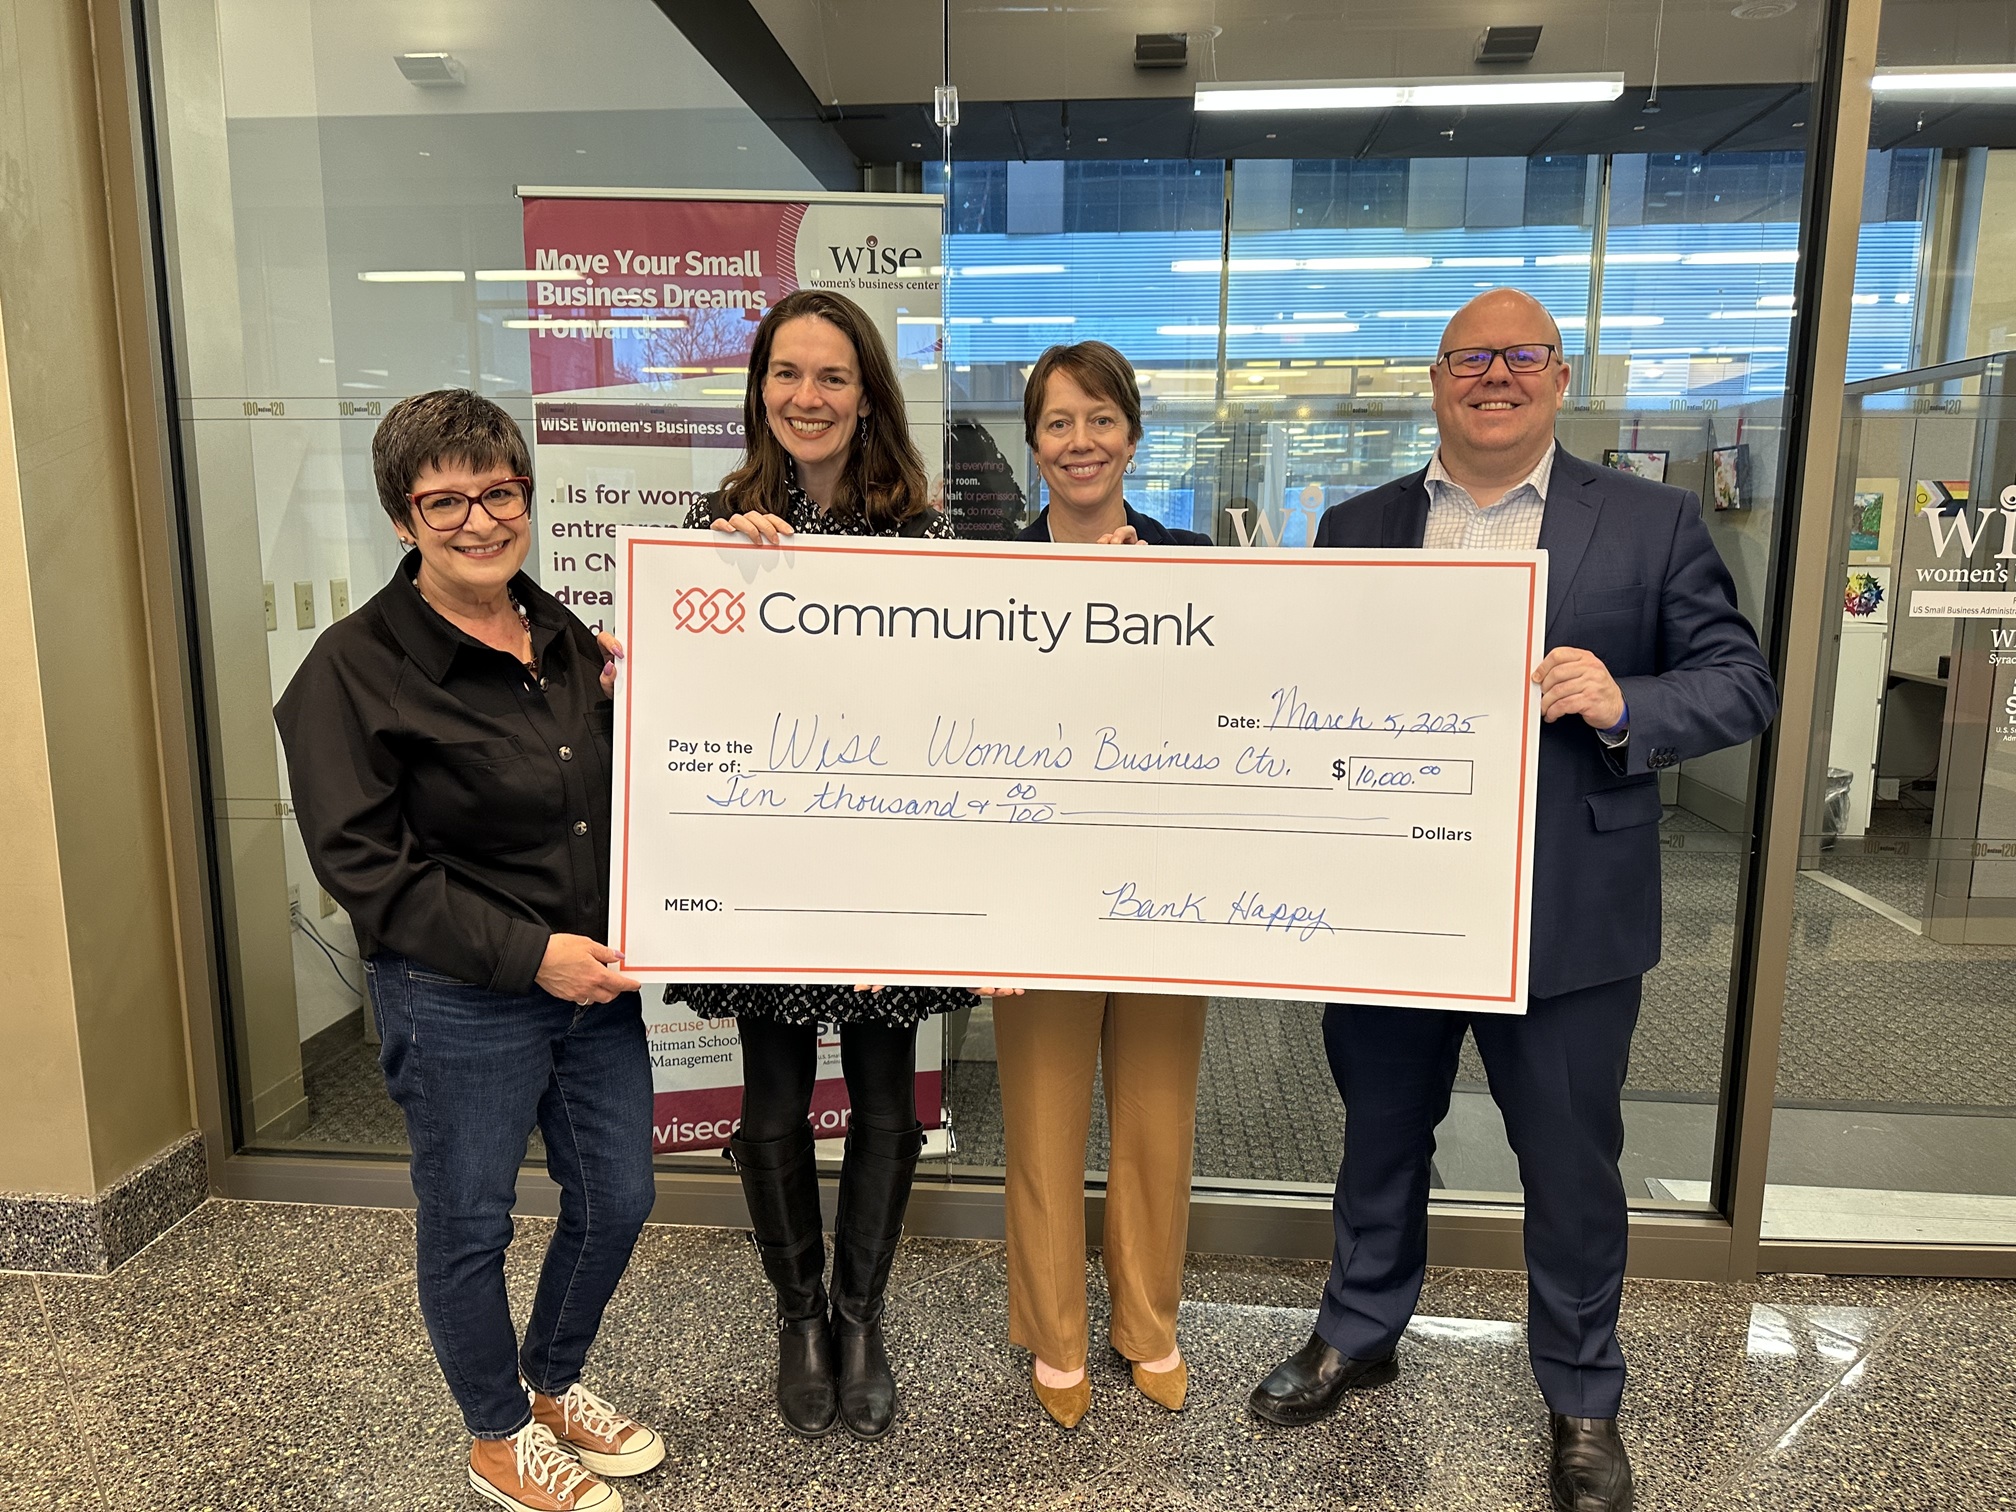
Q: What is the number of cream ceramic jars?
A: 0